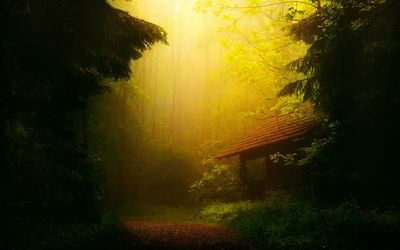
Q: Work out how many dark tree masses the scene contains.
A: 2